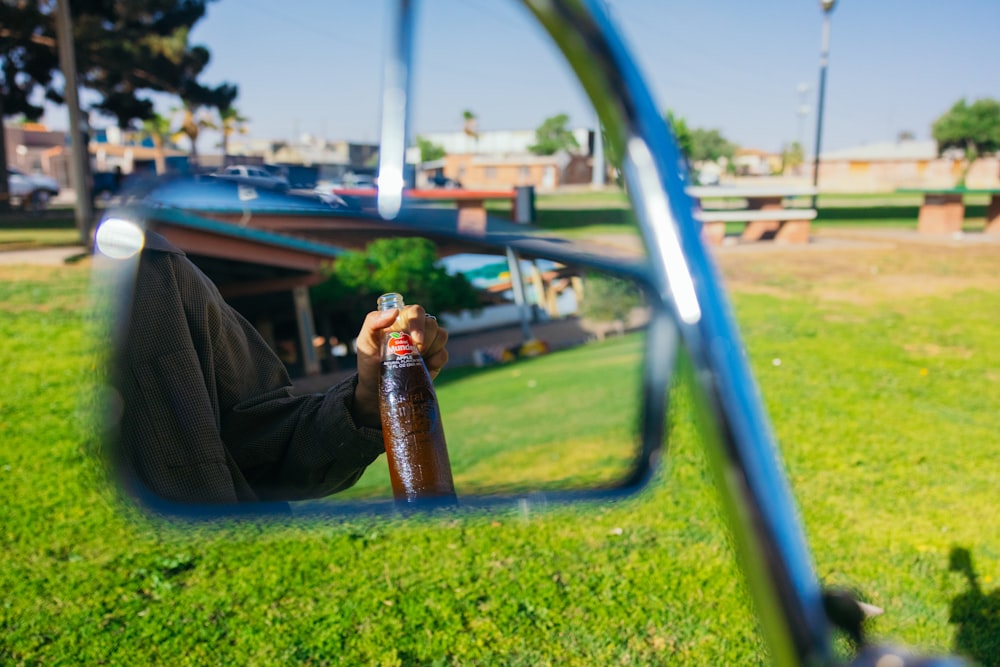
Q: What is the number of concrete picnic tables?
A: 3